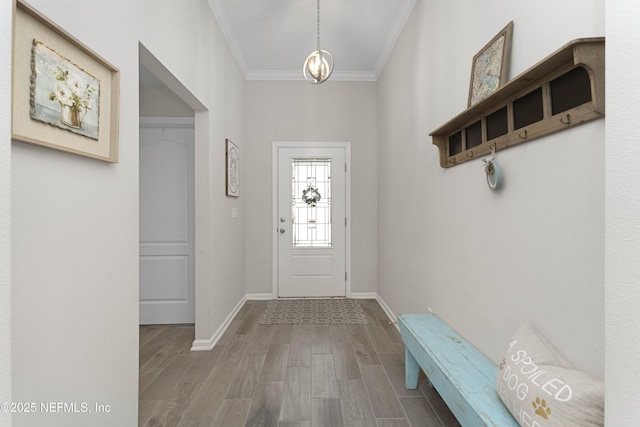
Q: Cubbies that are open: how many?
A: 5